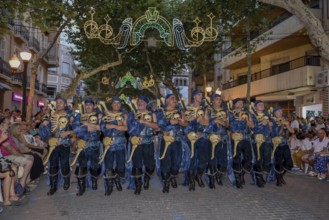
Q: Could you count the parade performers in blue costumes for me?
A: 10